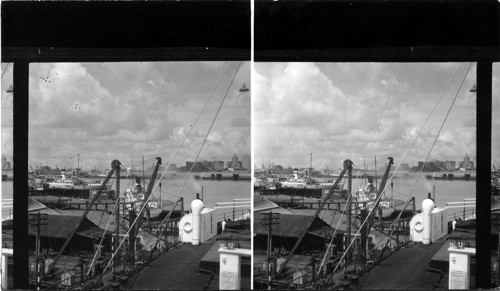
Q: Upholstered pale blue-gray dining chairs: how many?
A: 0